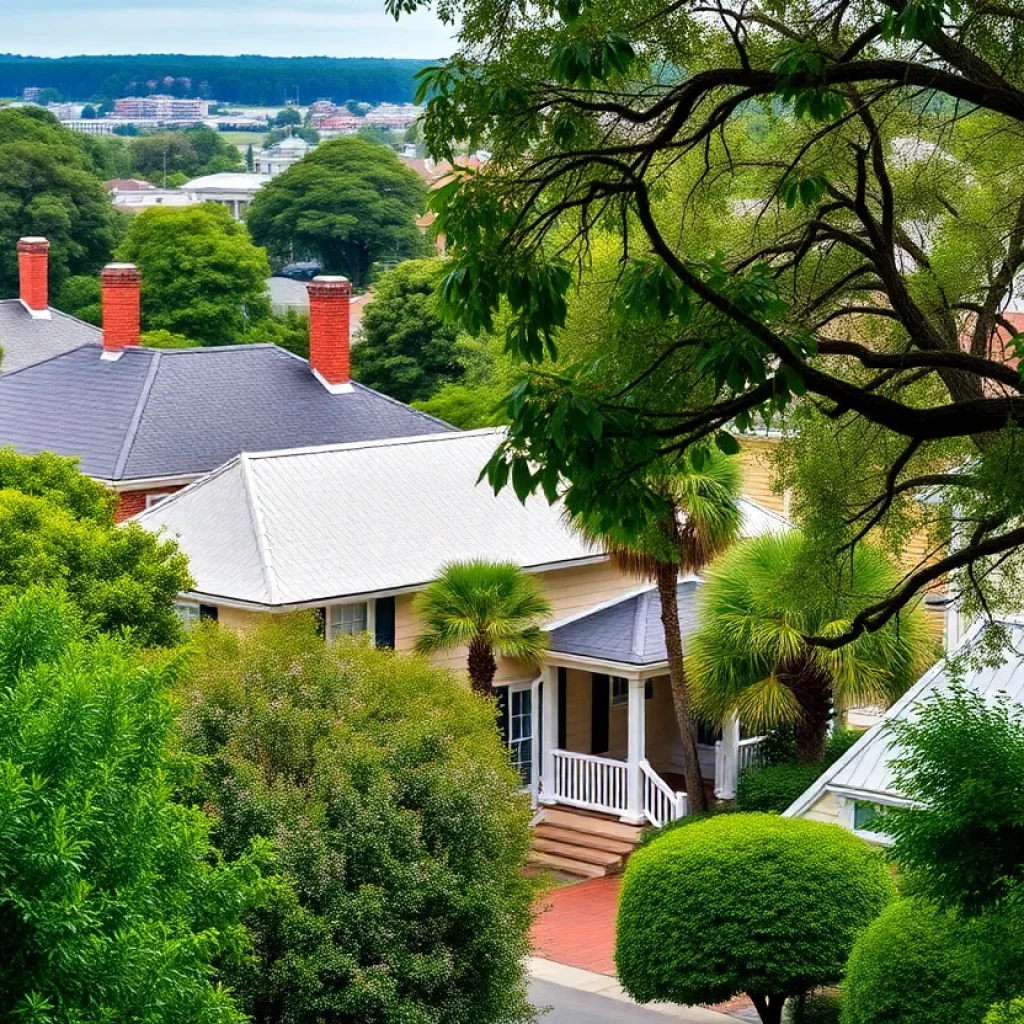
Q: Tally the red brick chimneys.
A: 3